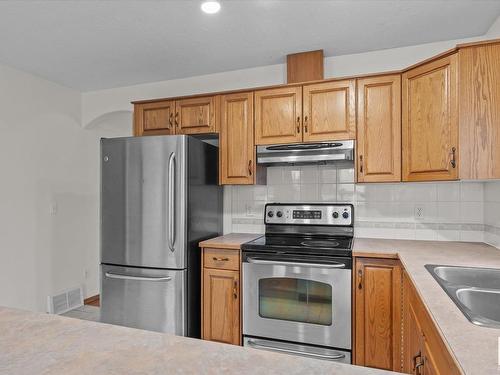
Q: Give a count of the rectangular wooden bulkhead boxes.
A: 1